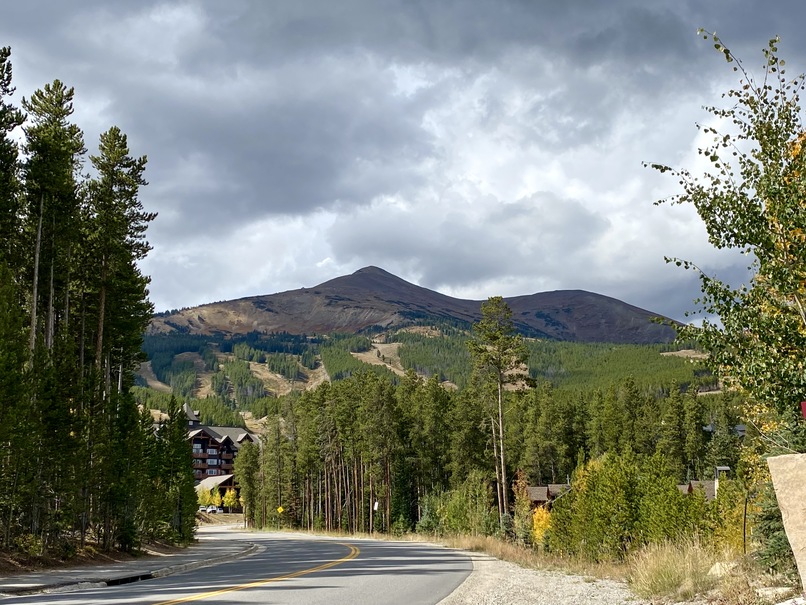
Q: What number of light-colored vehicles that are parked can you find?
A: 3